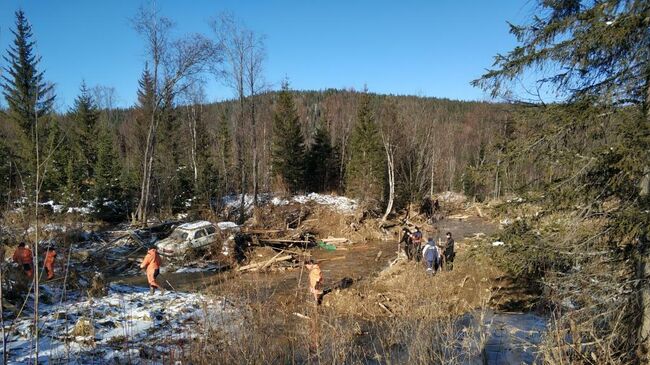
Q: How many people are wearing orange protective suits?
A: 4